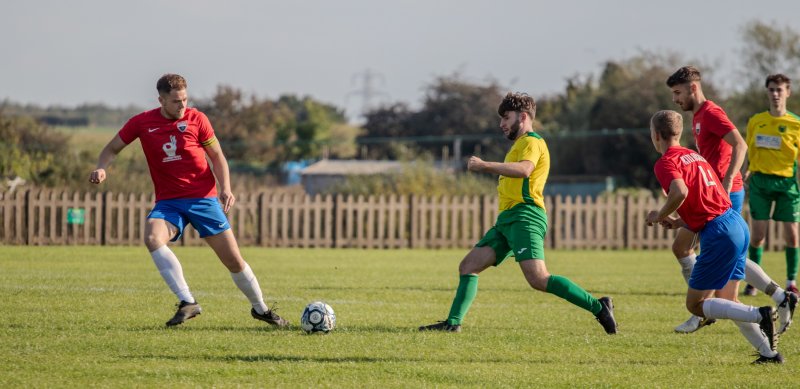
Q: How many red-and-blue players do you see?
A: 3